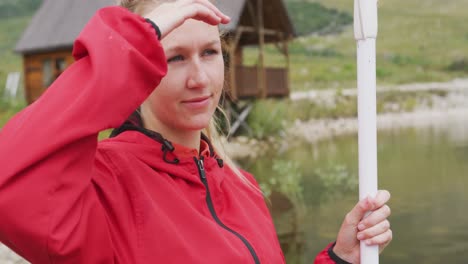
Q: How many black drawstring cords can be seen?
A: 2